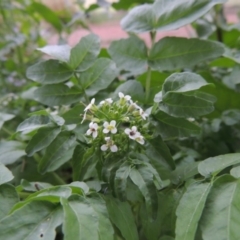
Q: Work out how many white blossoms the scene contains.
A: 11